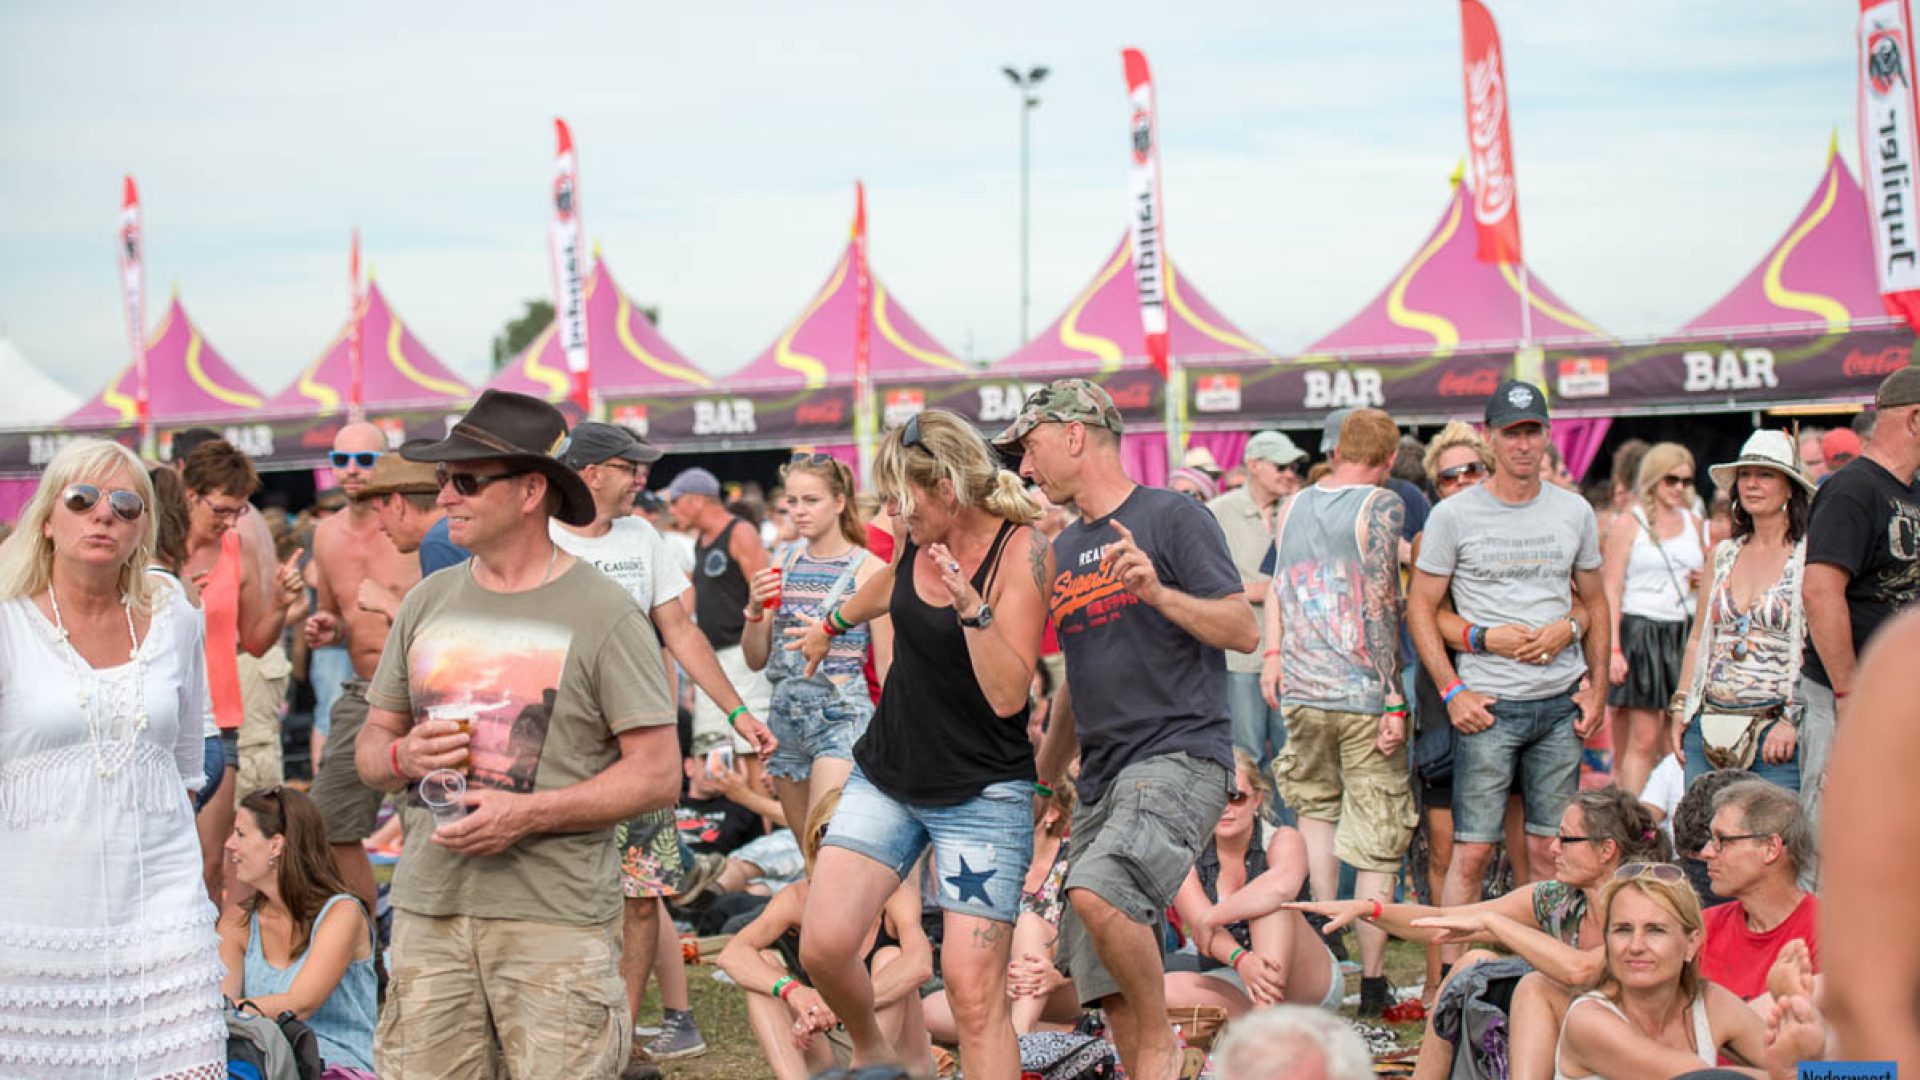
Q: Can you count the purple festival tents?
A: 7